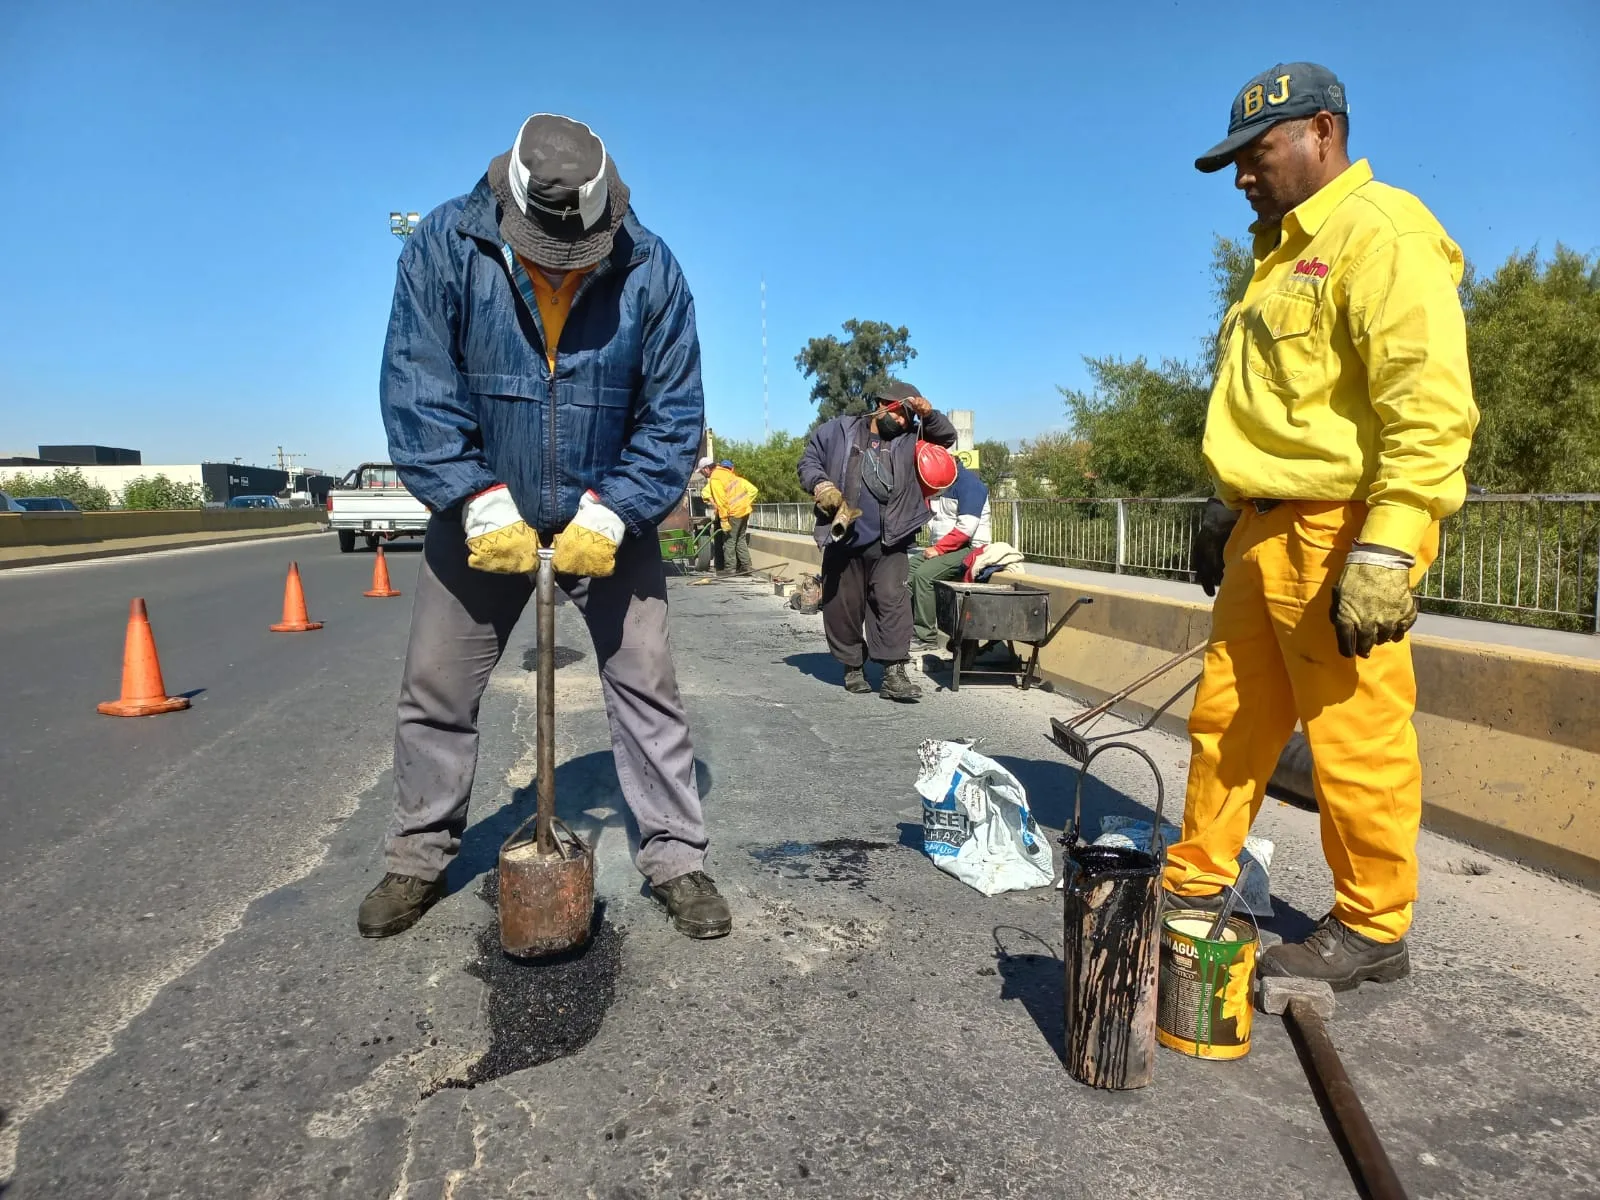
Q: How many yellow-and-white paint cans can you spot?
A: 1